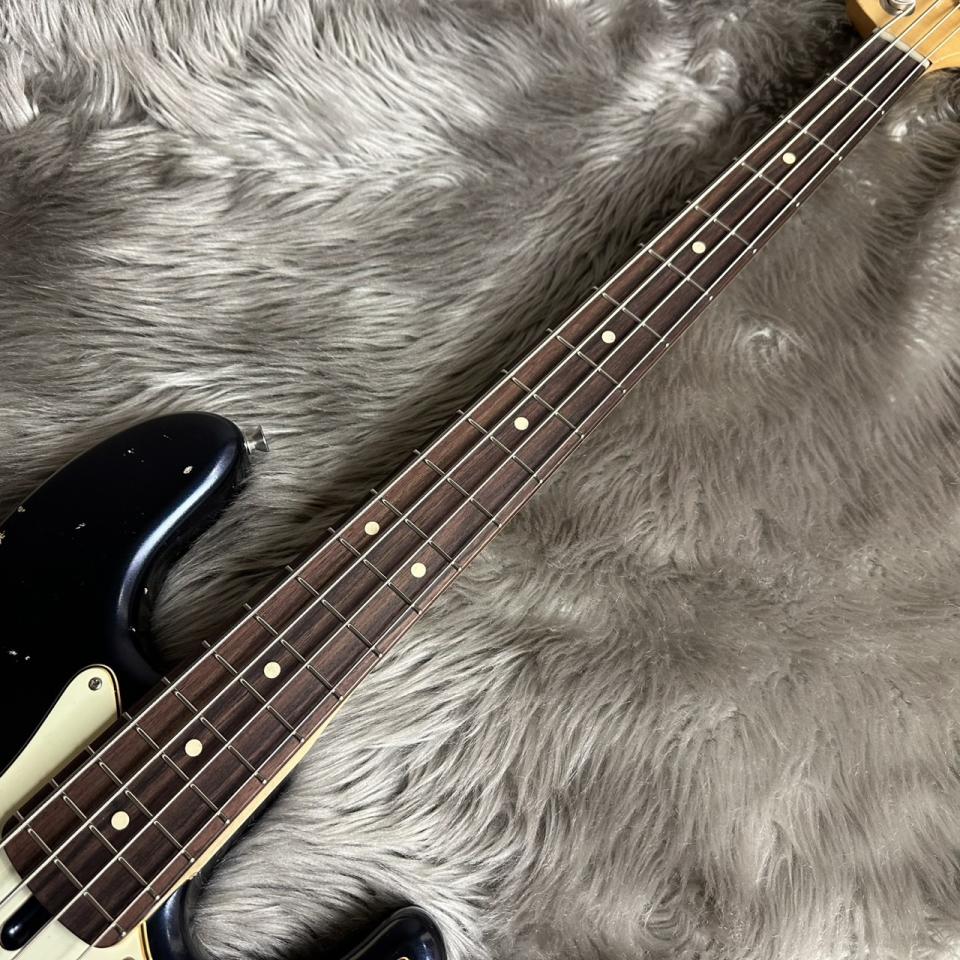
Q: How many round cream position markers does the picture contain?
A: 9